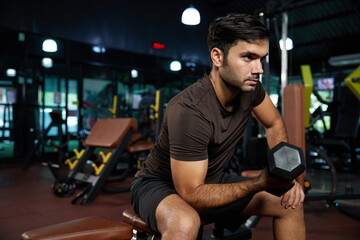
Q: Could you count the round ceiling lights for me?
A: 7